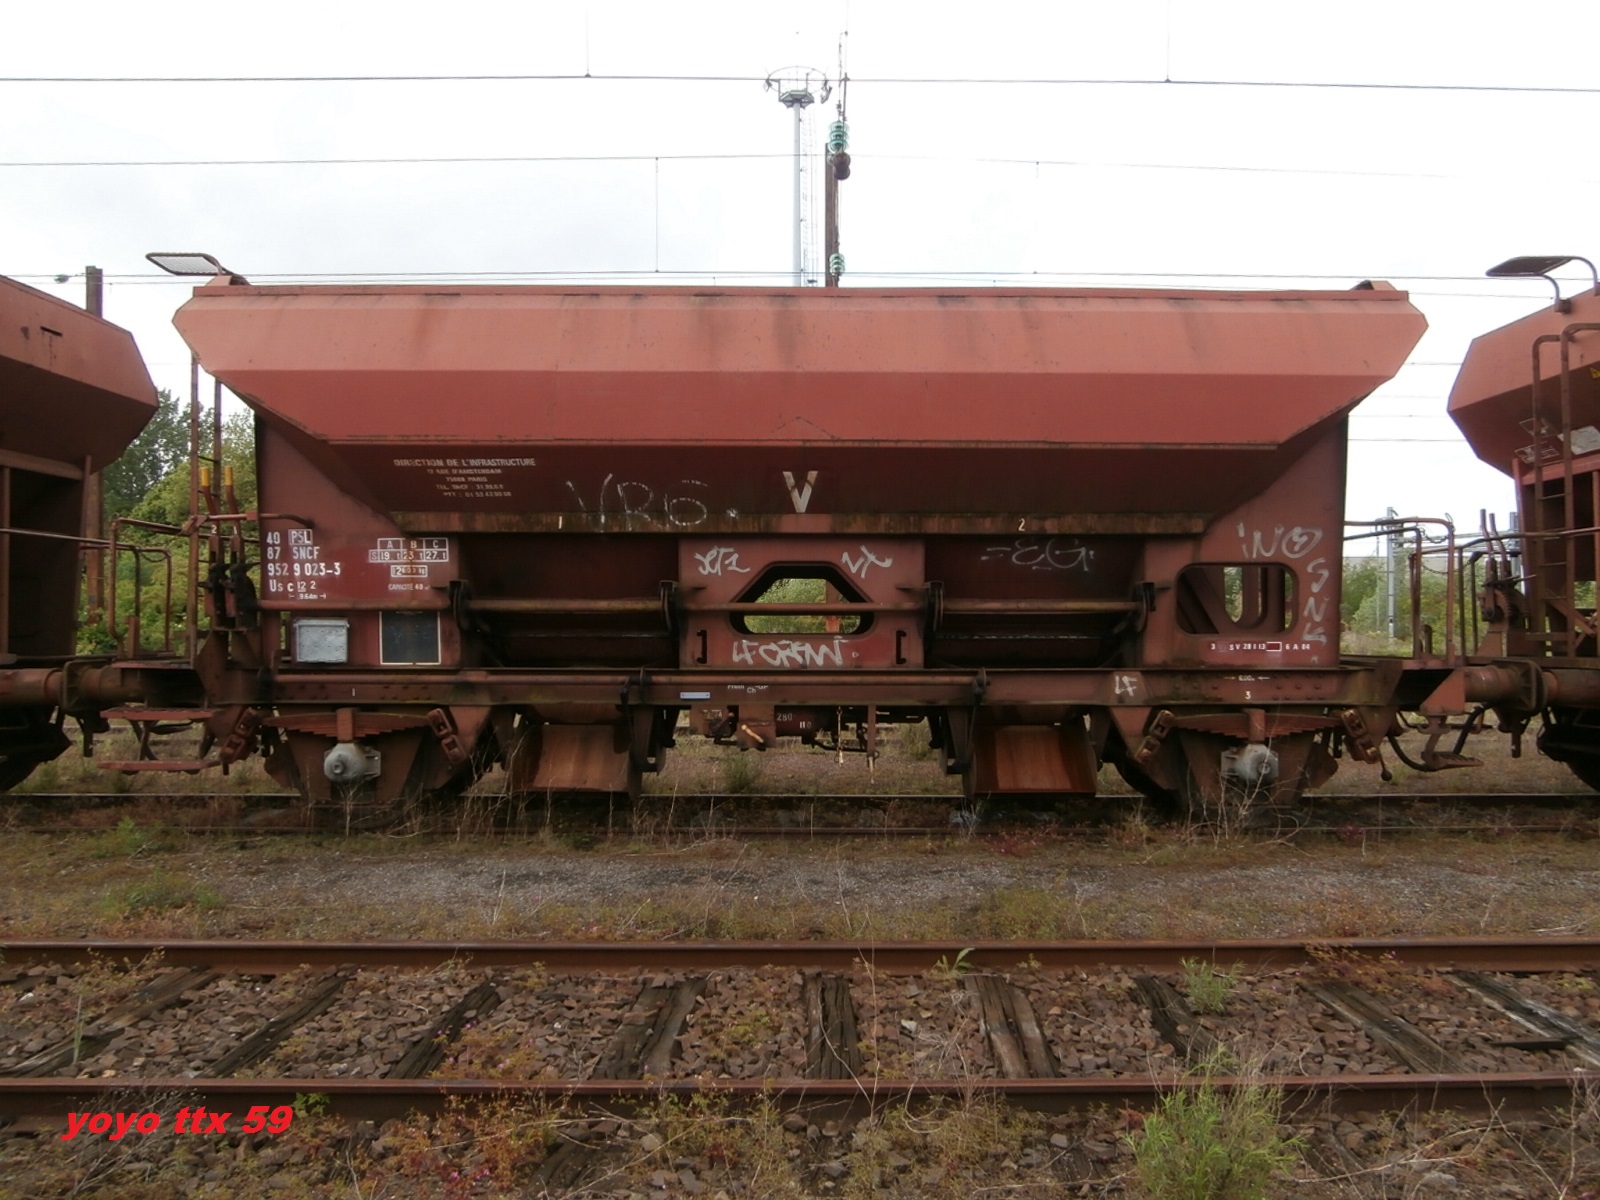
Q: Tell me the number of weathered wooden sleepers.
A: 9